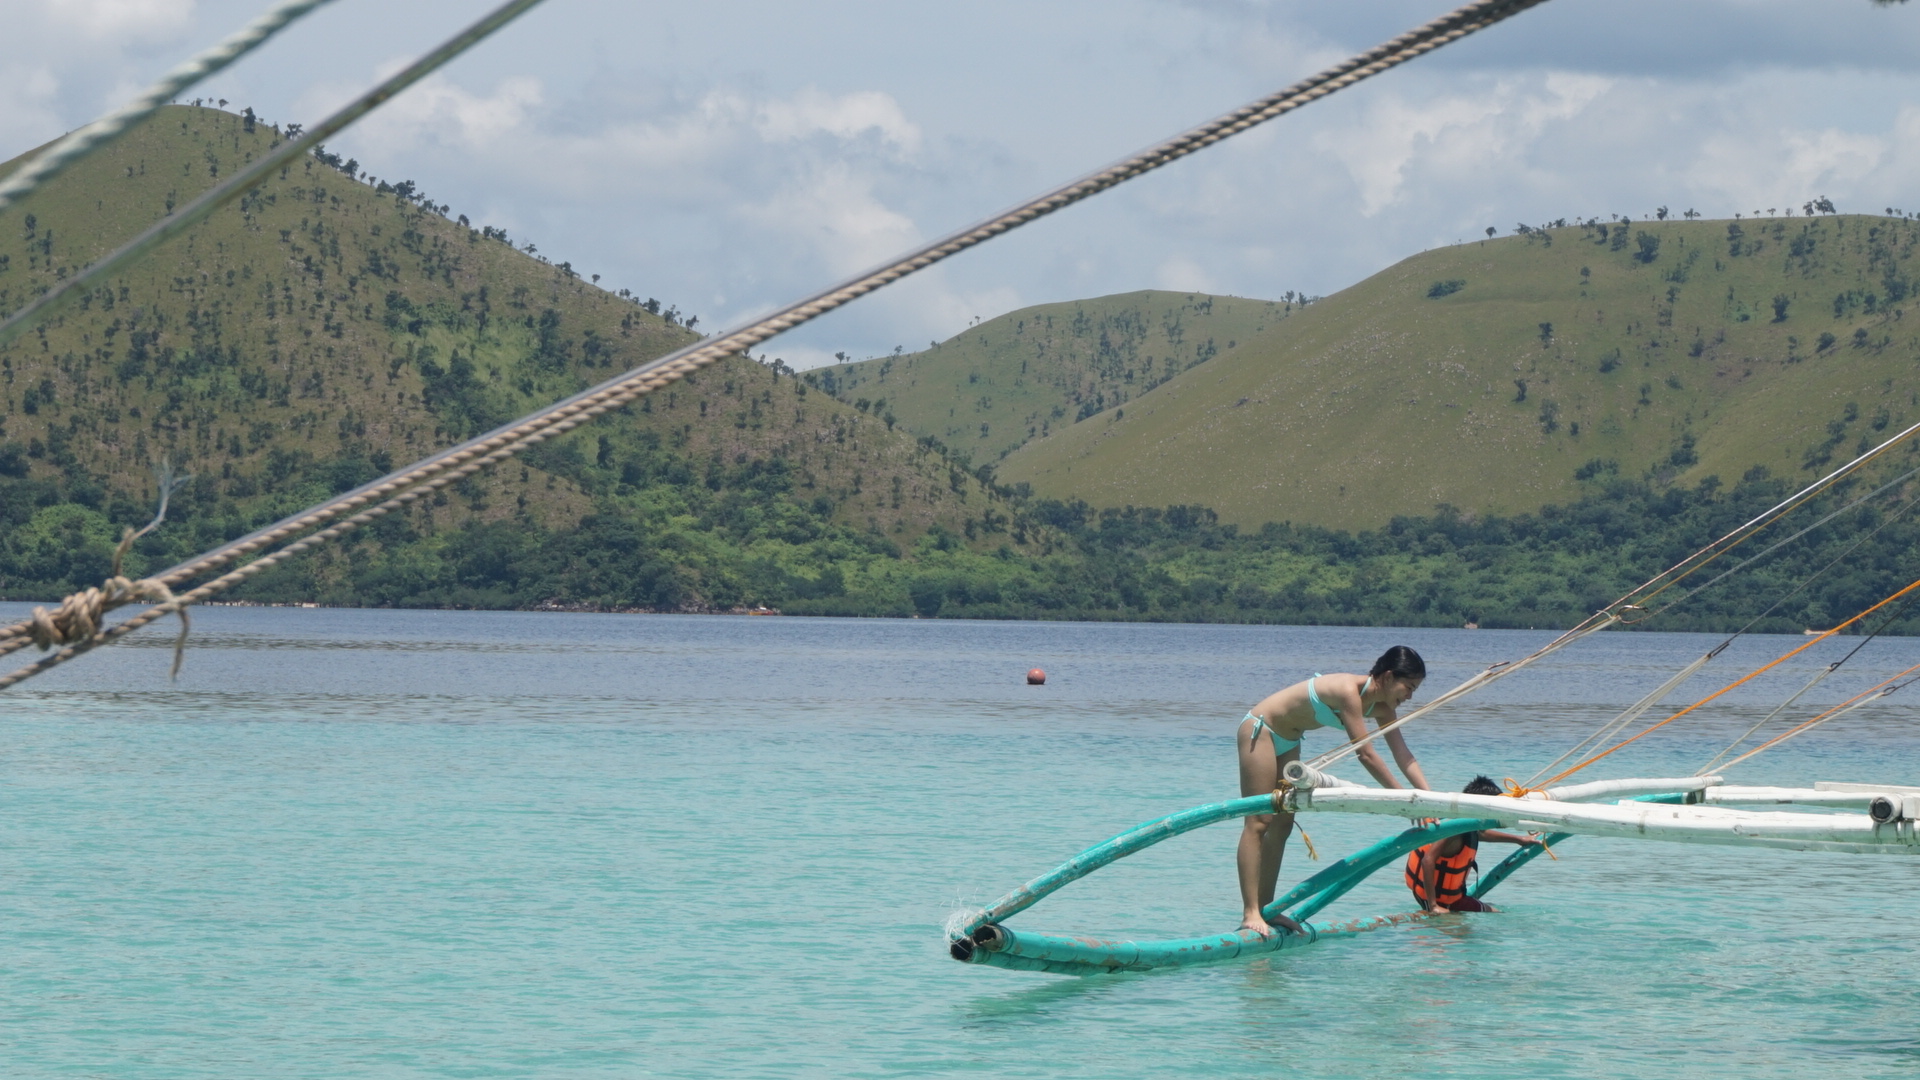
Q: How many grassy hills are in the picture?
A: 3